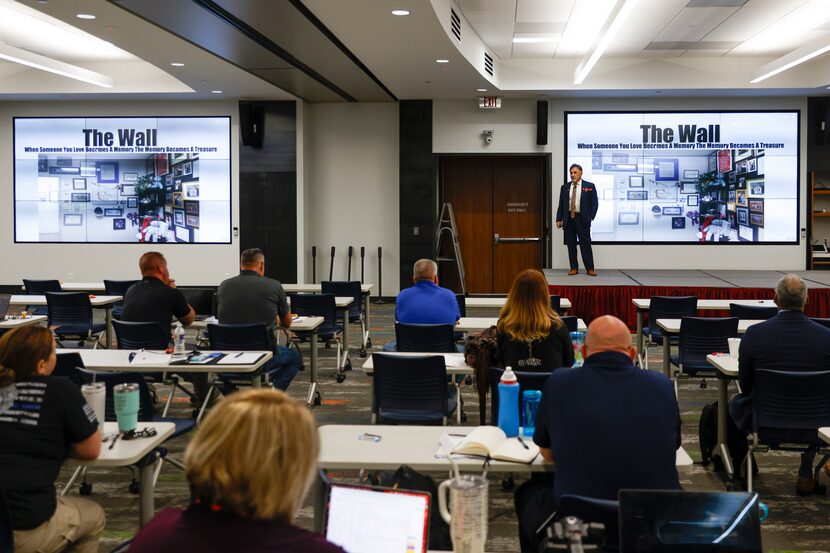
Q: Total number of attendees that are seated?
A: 8